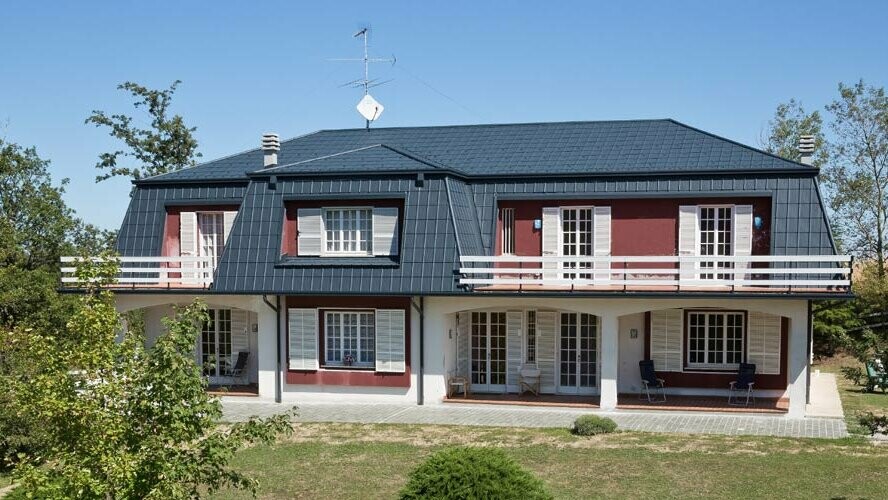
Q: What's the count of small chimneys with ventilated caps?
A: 2